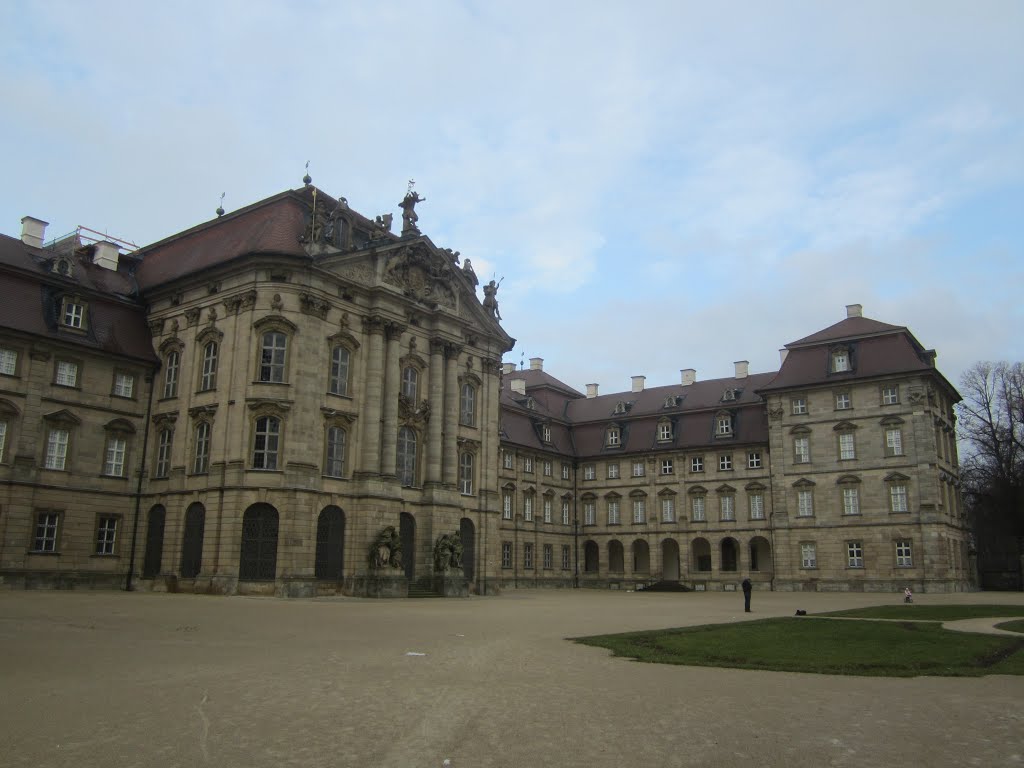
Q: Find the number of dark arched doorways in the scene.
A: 13